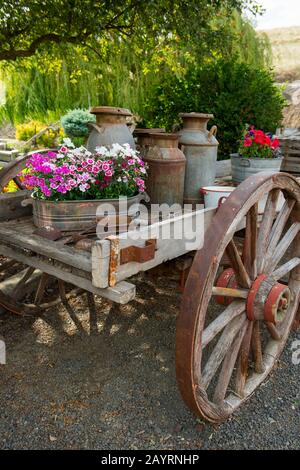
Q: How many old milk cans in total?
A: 4